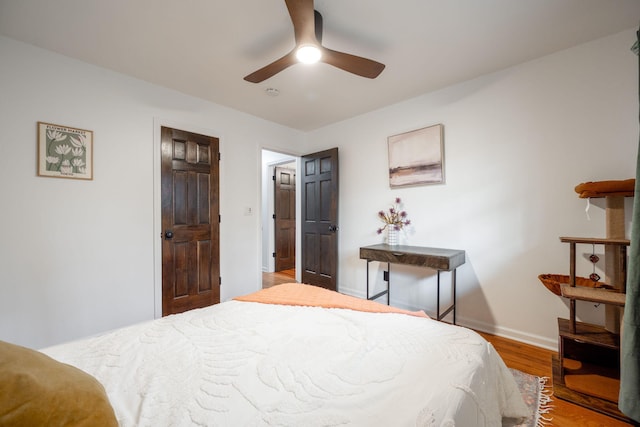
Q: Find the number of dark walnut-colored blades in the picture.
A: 3